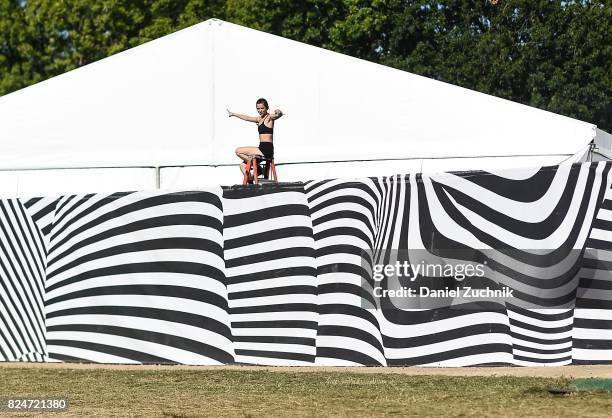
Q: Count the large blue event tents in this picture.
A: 0